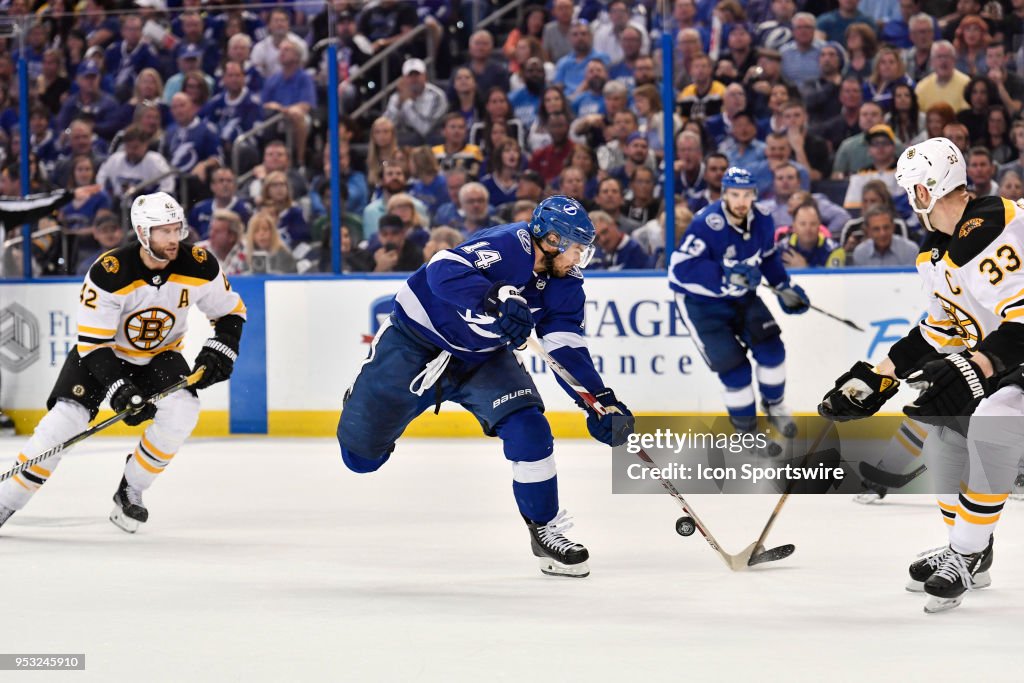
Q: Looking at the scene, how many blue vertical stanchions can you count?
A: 3